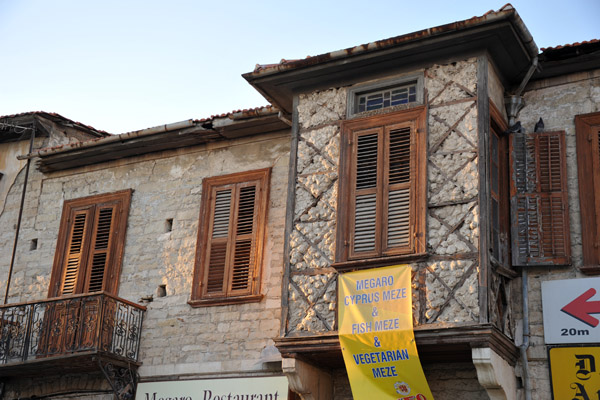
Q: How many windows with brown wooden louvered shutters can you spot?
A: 5